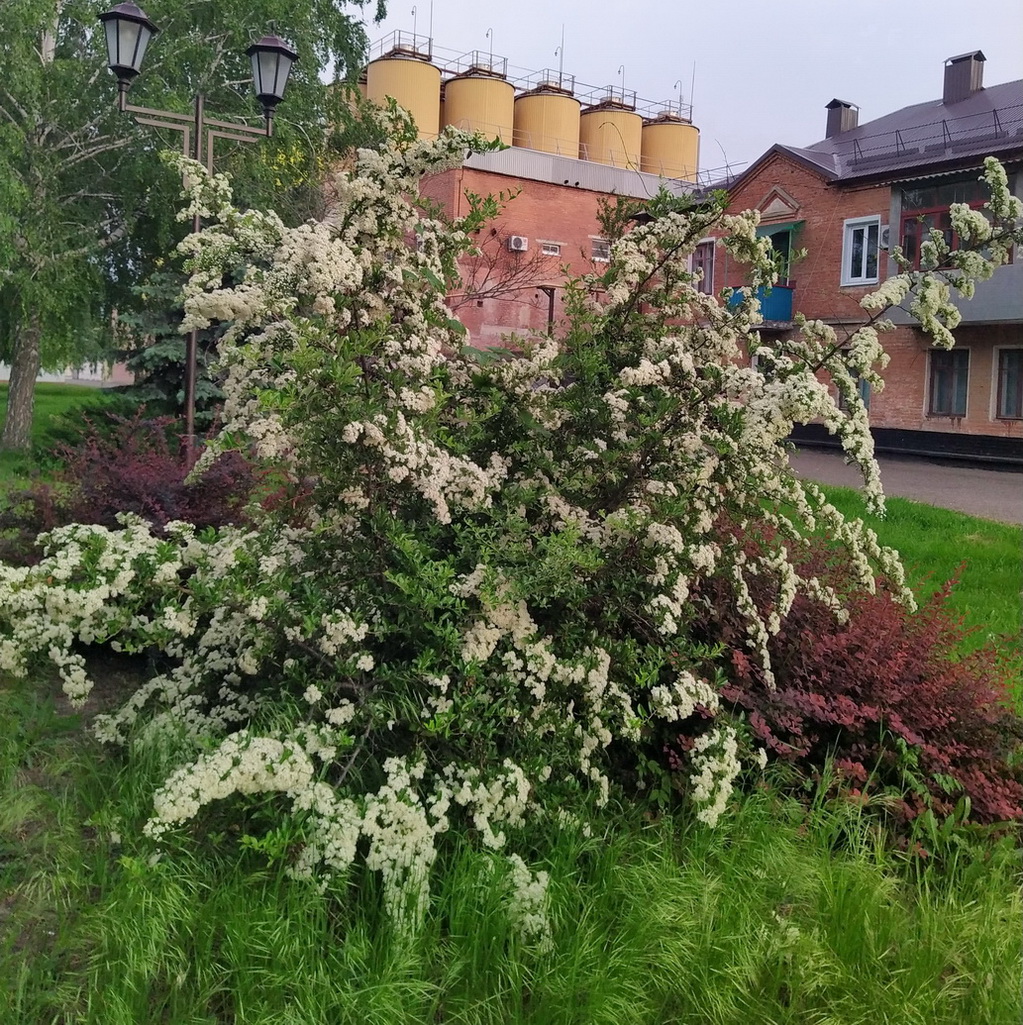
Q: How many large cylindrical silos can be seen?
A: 5